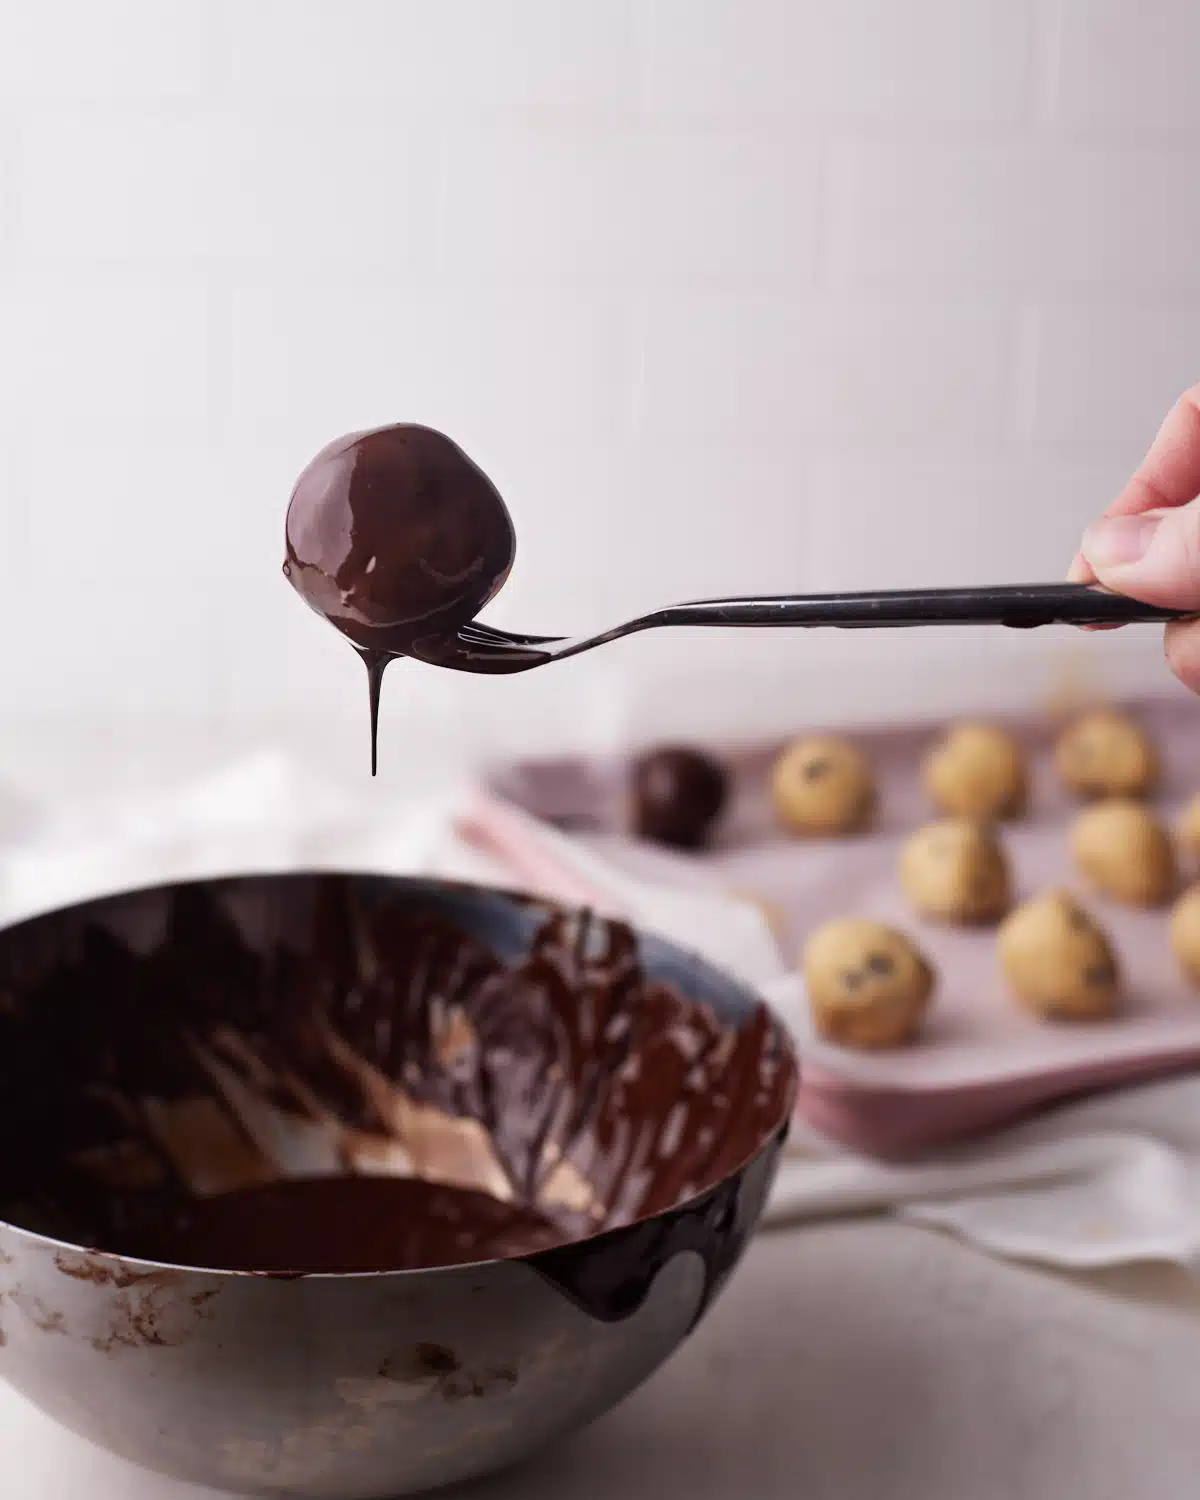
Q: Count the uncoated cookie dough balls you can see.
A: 9